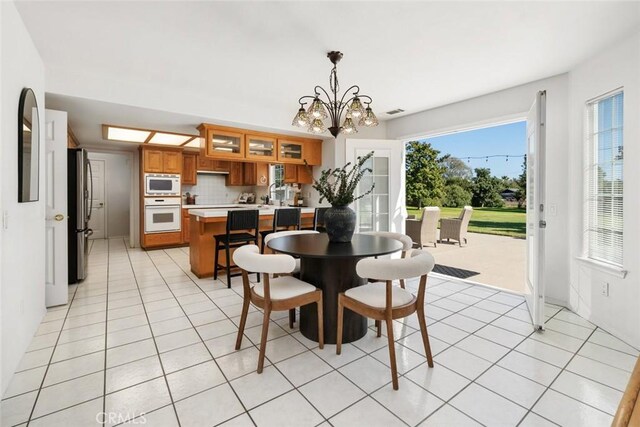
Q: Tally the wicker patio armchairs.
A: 2